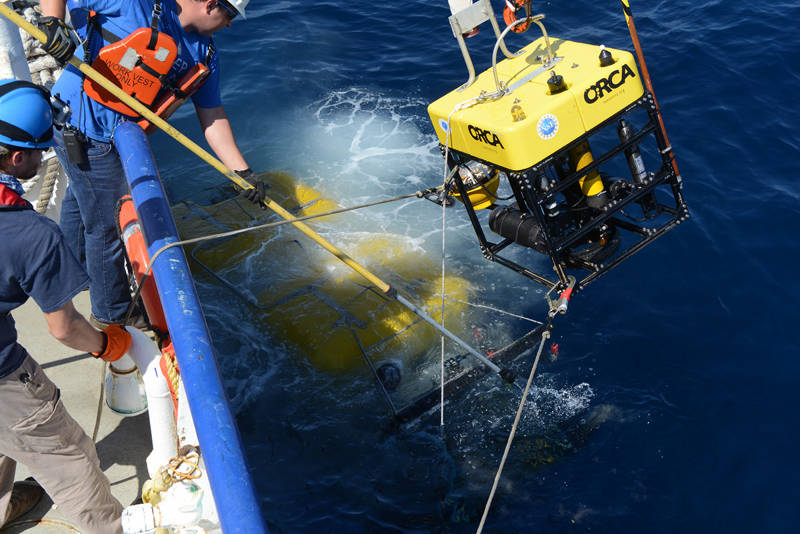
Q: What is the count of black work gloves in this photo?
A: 2